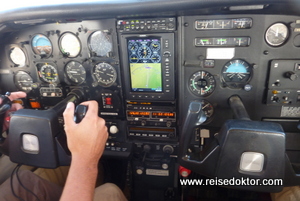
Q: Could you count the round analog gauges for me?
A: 12